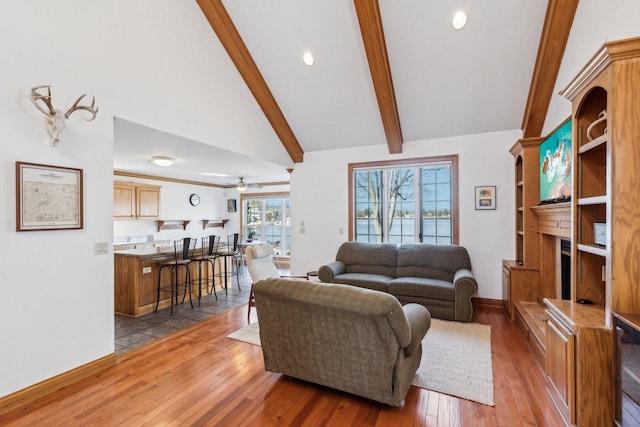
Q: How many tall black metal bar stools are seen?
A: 3